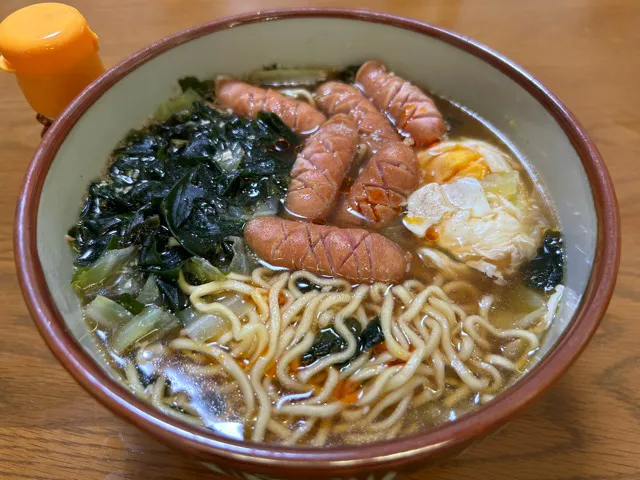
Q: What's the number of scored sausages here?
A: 6